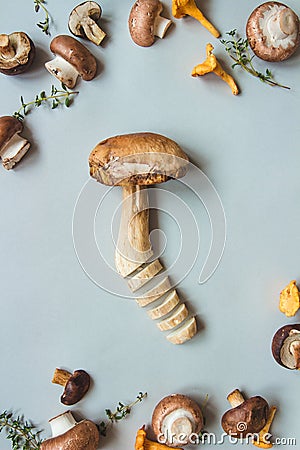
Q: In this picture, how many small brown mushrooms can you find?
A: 11